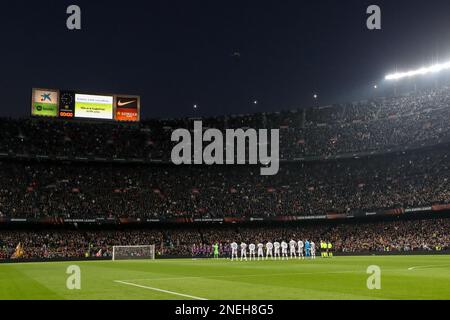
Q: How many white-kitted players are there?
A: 10